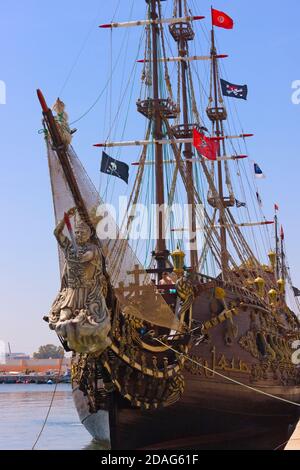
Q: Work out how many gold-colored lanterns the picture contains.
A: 5